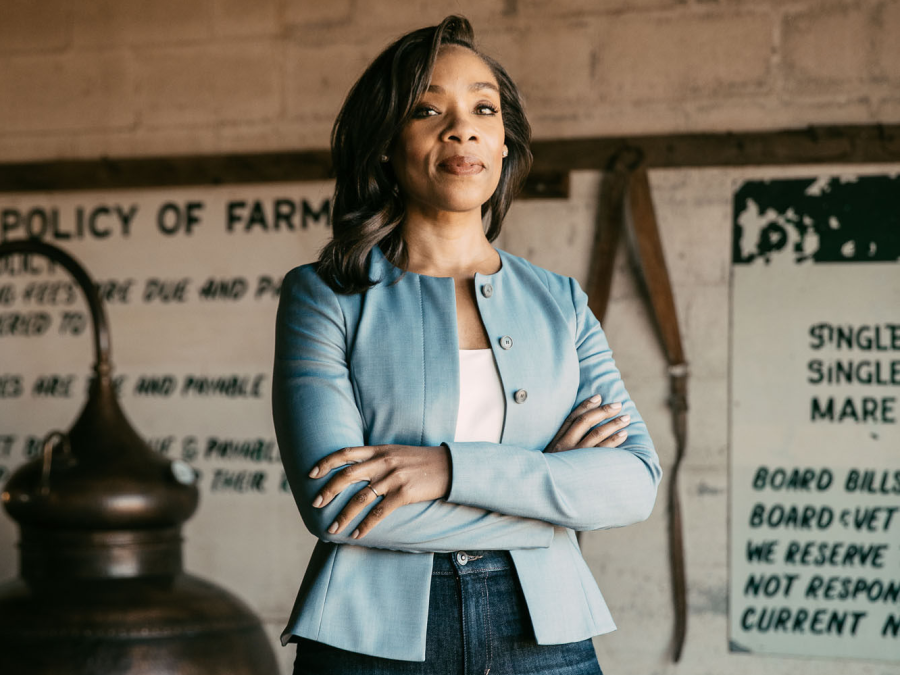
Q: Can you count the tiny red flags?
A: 0